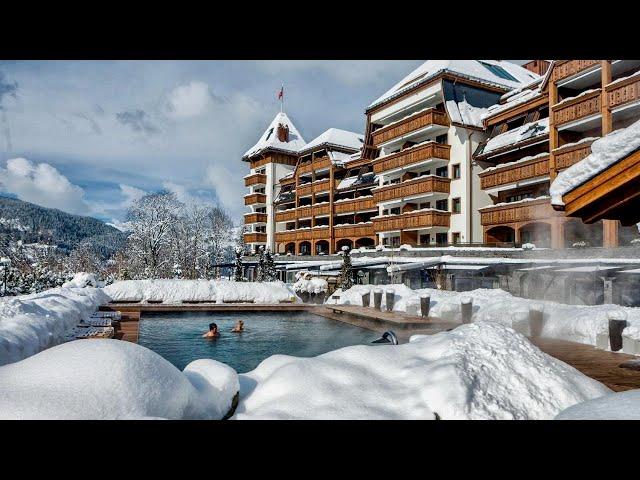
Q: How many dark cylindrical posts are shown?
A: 7